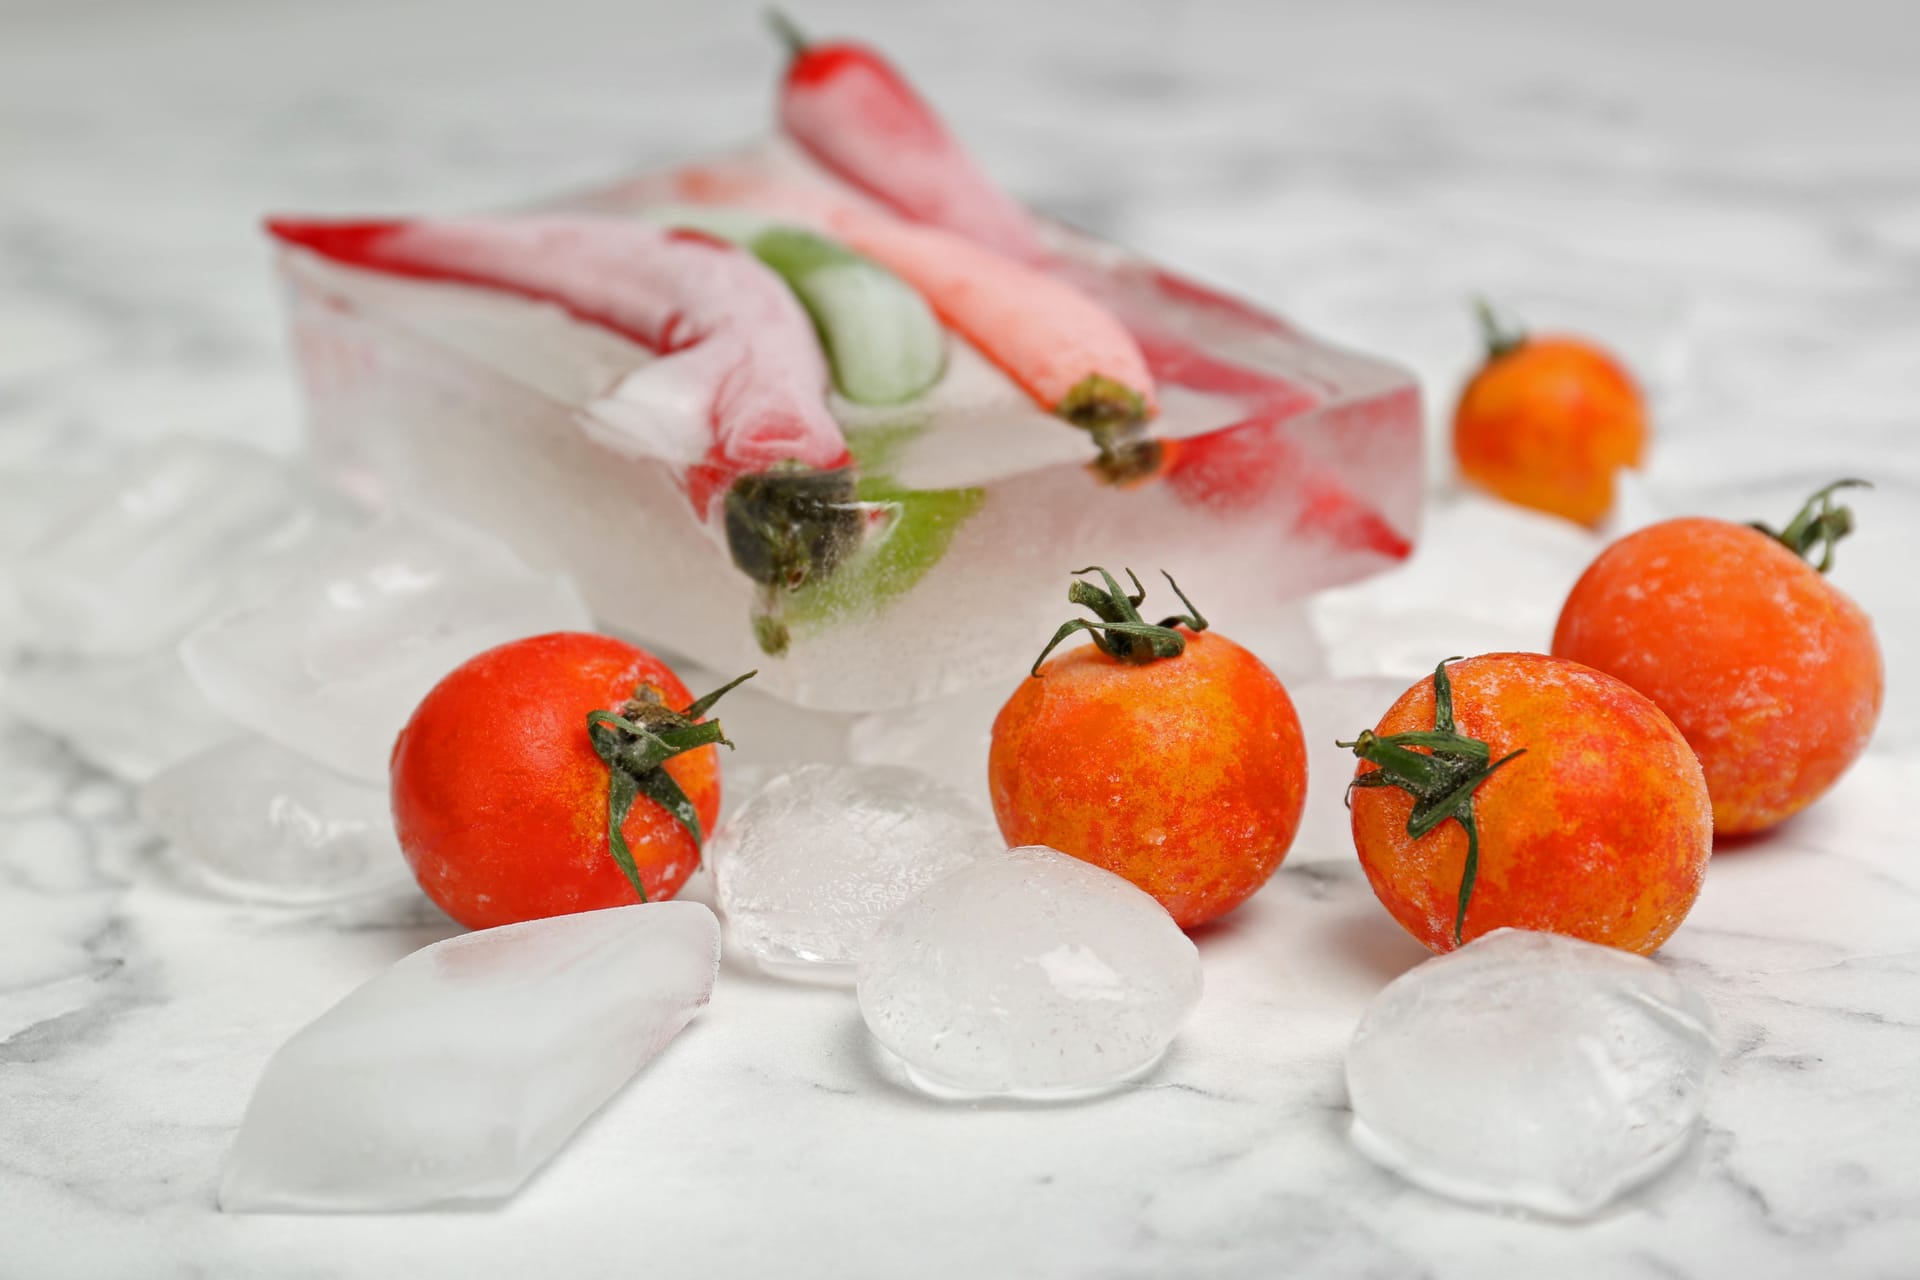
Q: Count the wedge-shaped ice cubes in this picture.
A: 1